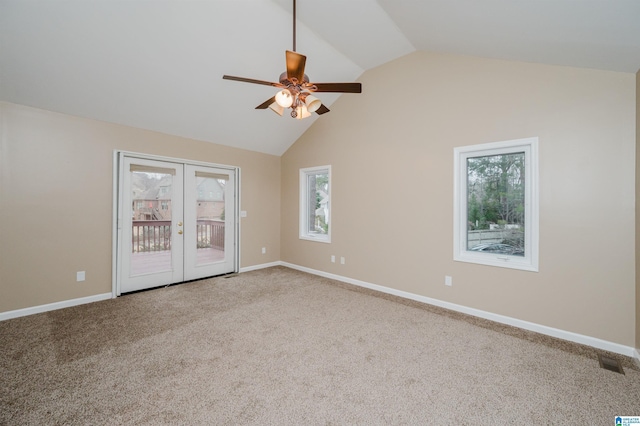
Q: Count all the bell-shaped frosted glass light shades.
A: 4